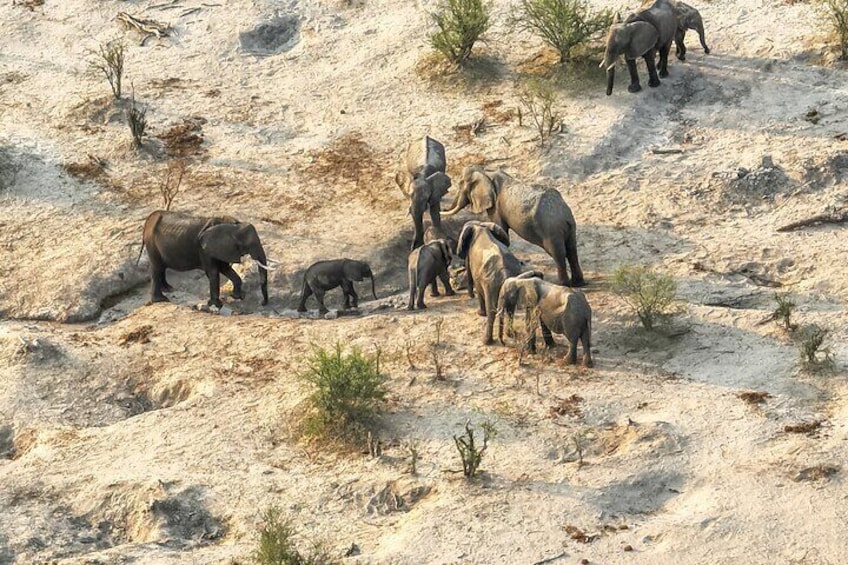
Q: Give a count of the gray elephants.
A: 9